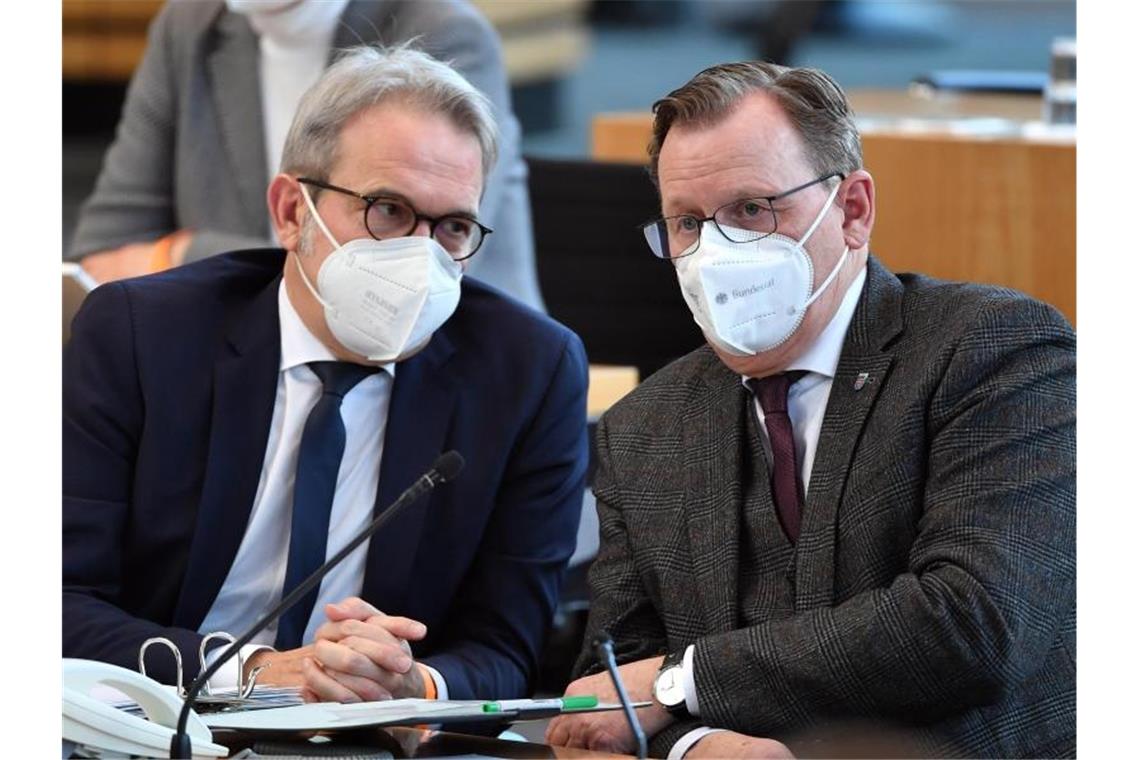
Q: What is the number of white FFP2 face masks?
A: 2